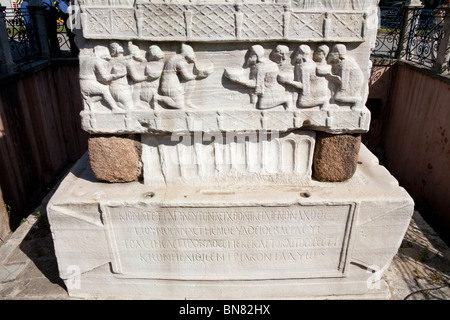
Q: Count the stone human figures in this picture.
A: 10